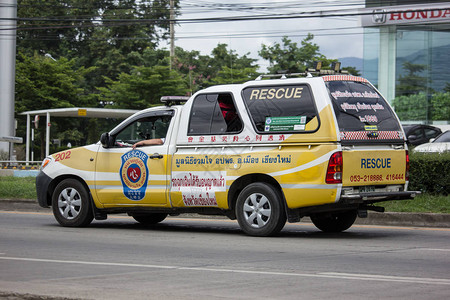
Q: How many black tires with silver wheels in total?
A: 2